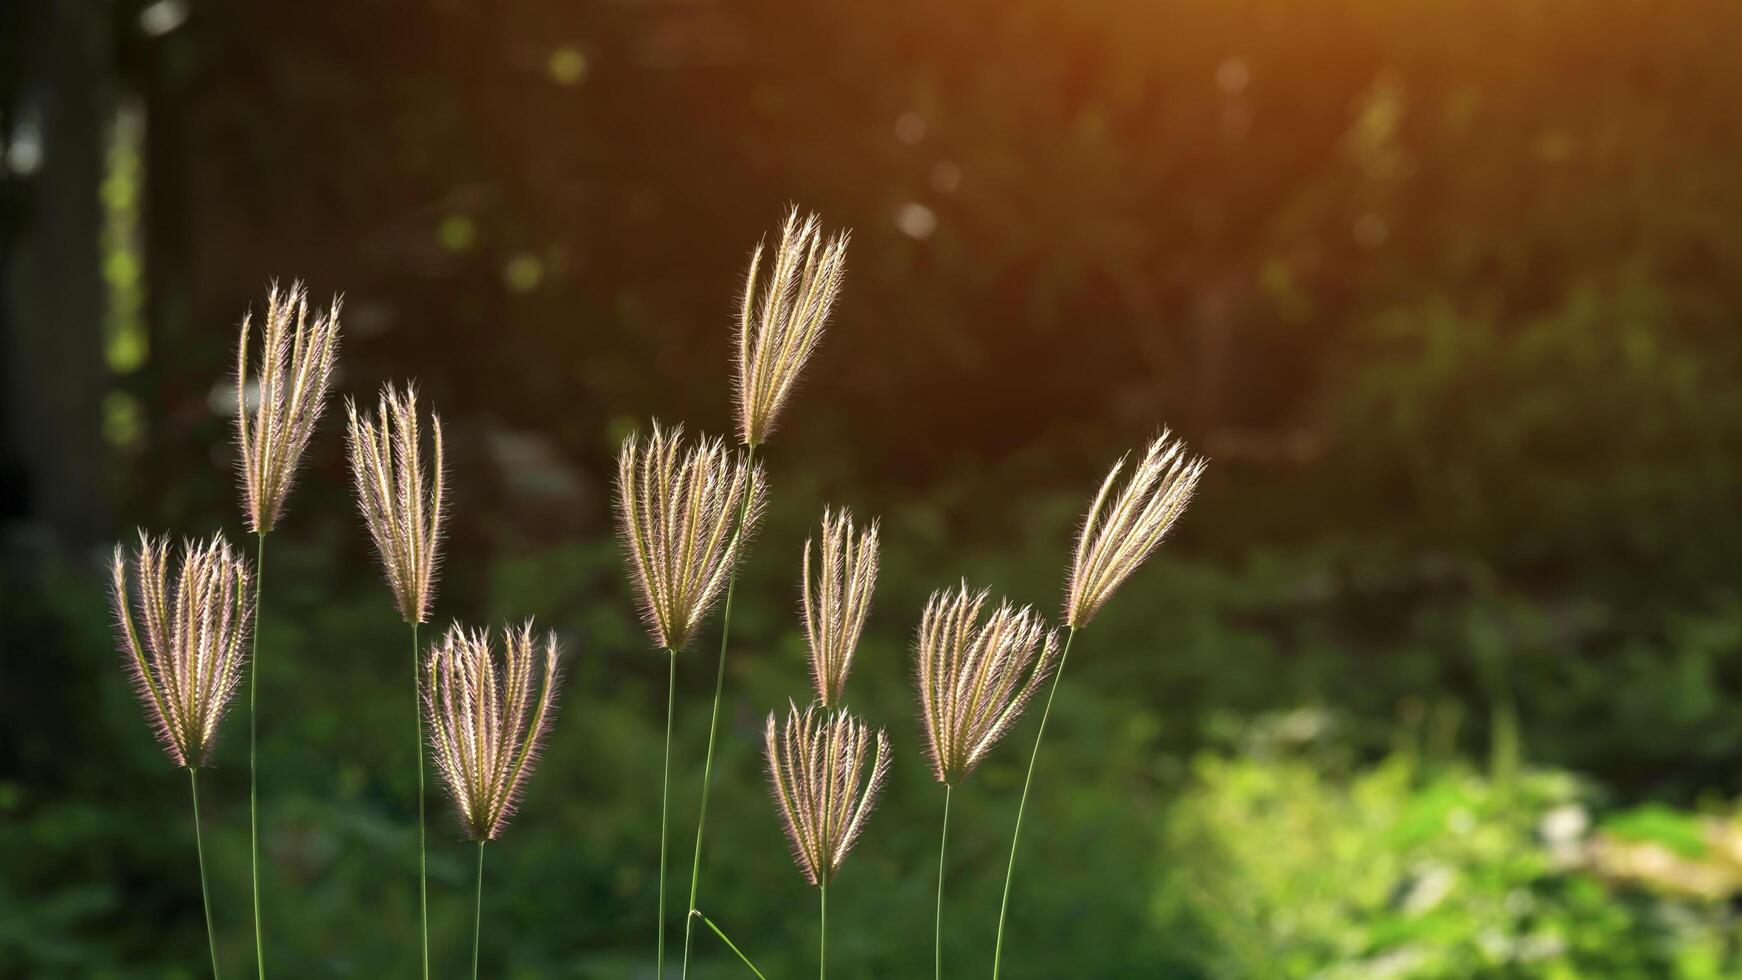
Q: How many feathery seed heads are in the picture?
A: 10